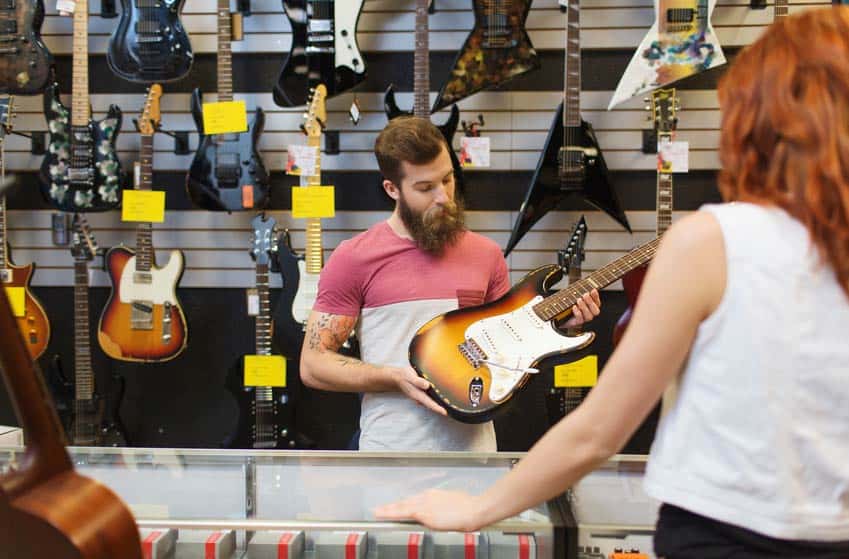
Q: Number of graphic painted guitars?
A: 3